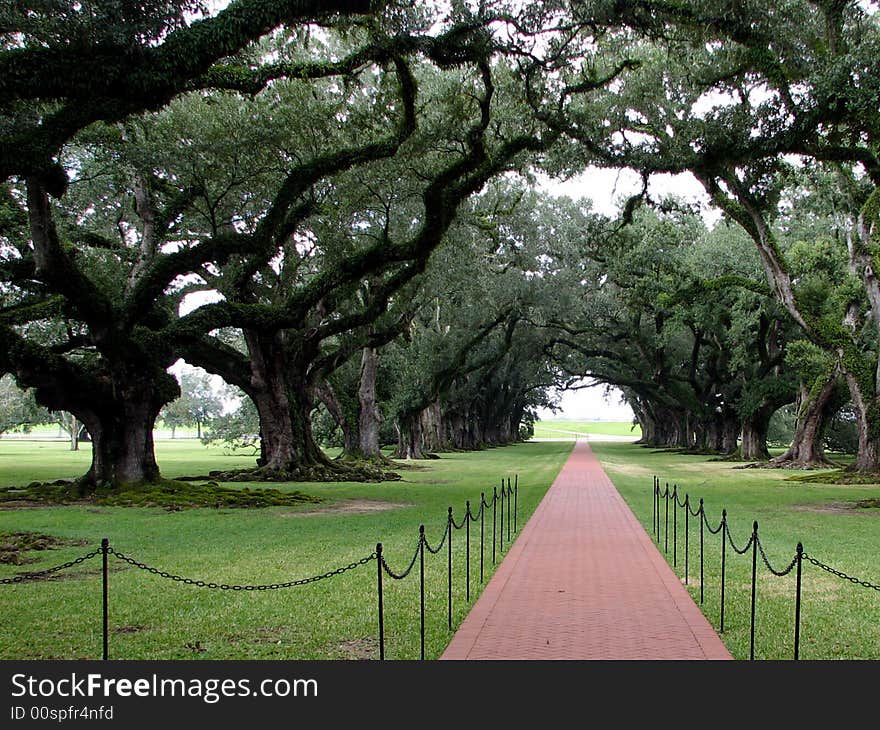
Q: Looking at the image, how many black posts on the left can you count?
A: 10